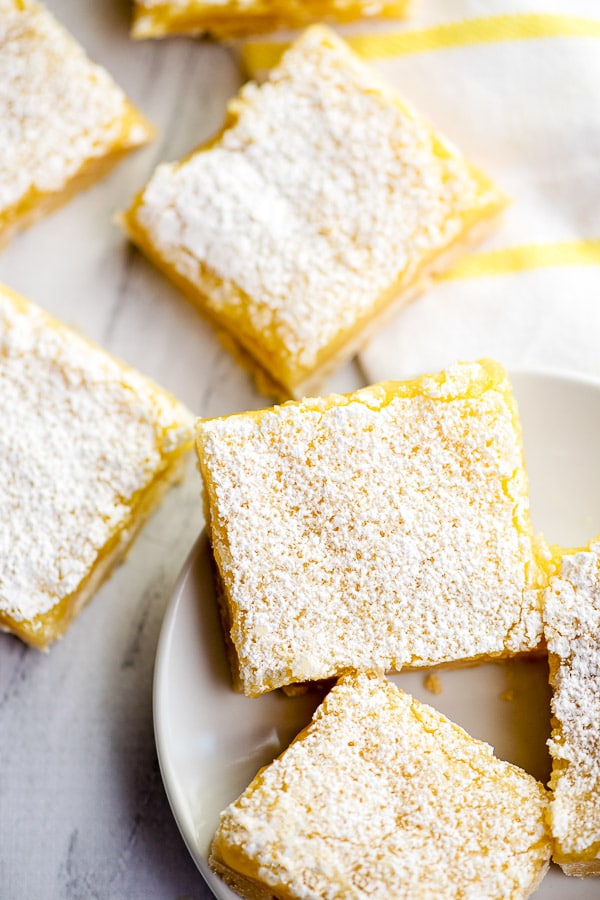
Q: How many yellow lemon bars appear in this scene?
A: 7